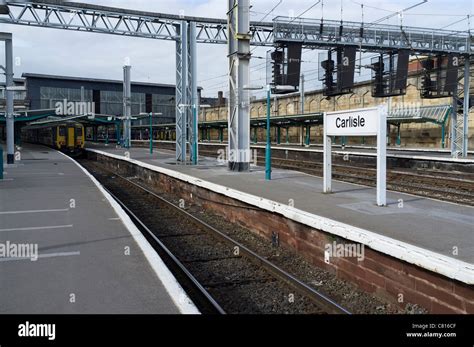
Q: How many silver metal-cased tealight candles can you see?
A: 0